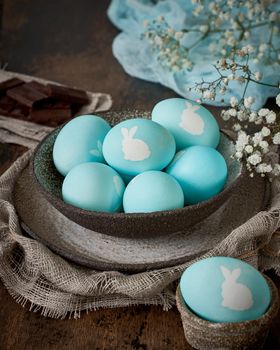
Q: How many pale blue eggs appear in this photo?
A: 7